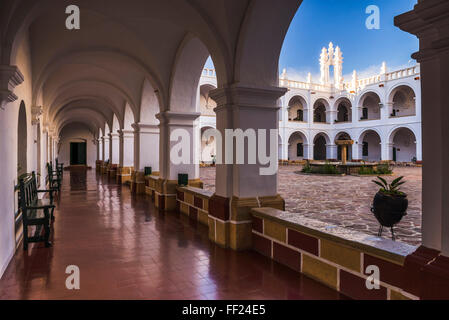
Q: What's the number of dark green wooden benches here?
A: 3